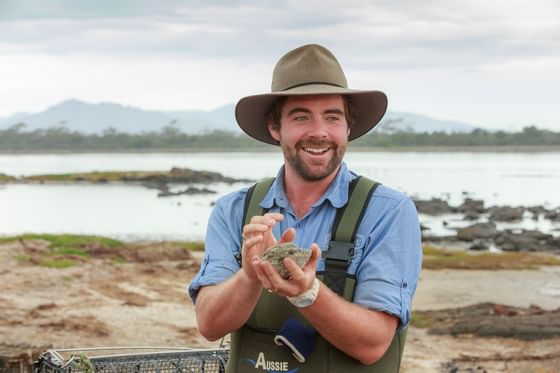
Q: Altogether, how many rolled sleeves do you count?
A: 2